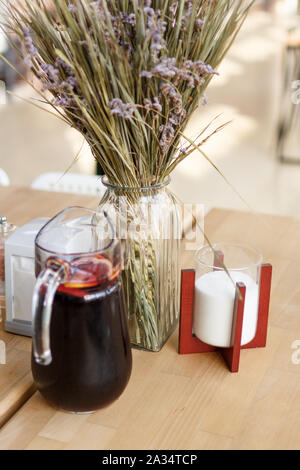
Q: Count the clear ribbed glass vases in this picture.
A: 1